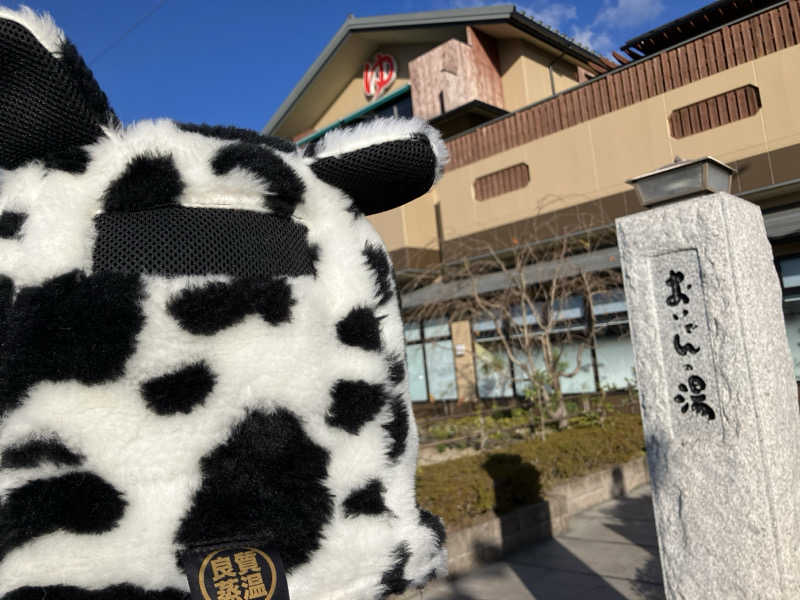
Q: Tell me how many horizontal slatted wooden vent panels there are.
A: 2